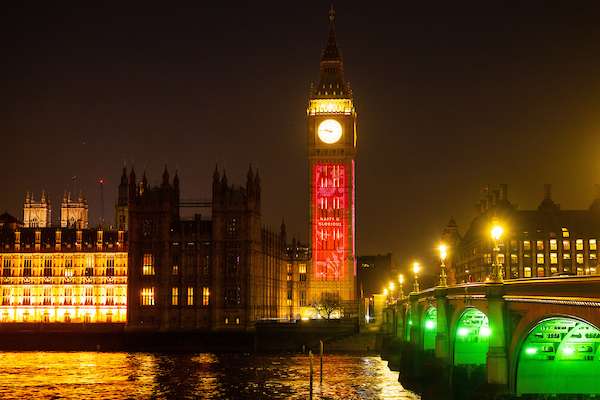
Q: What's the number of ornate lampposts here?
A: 6